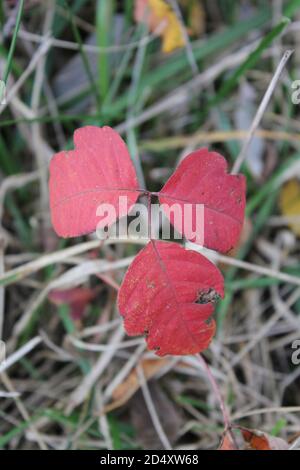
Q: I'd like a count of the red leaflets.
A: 3